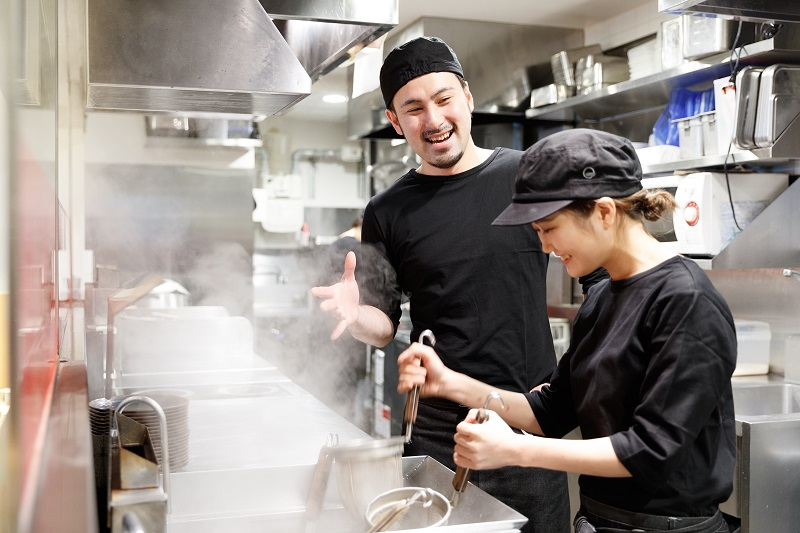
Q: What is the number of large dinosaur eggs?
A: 0